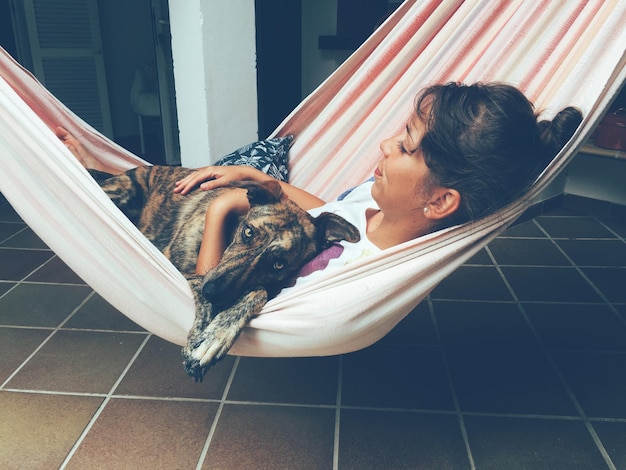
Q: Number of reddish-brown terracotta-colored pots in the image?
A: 1